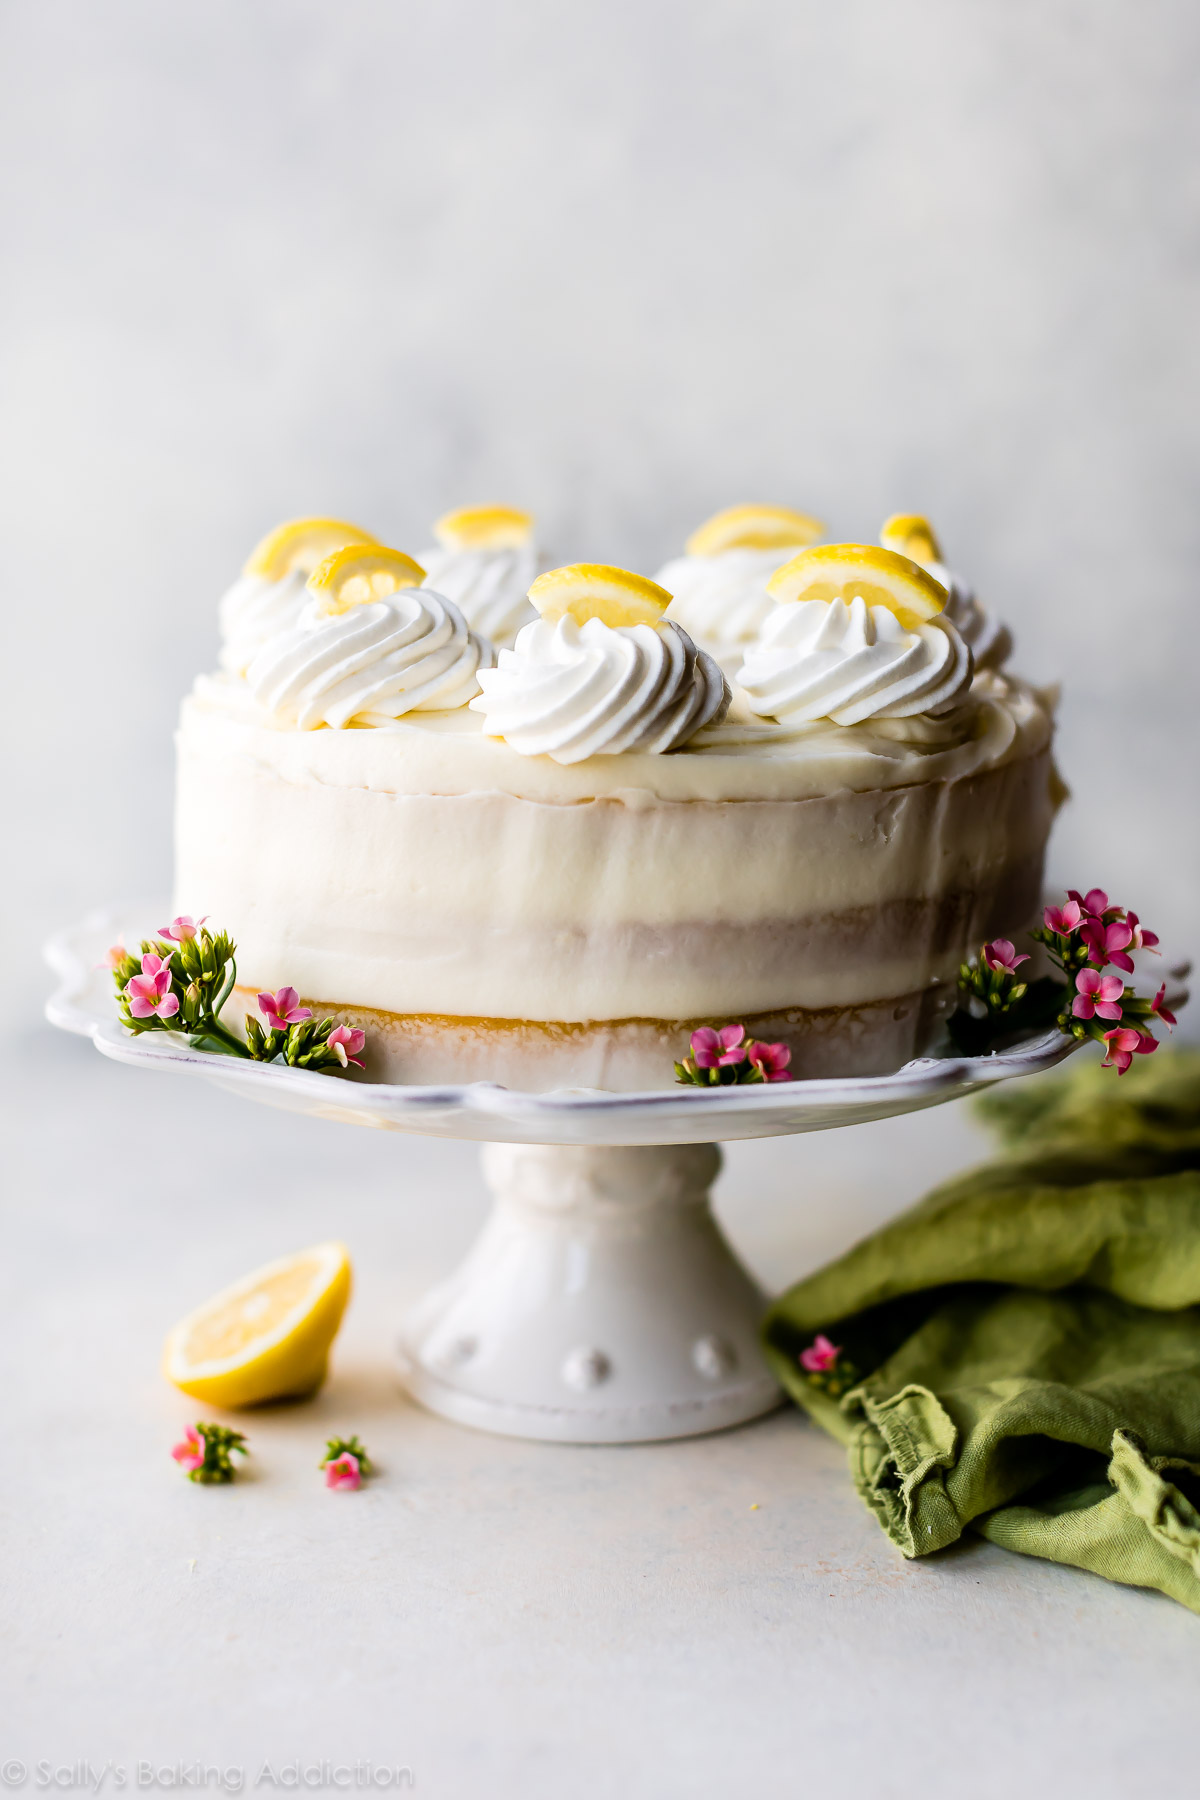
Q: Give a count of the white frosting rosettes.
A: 7